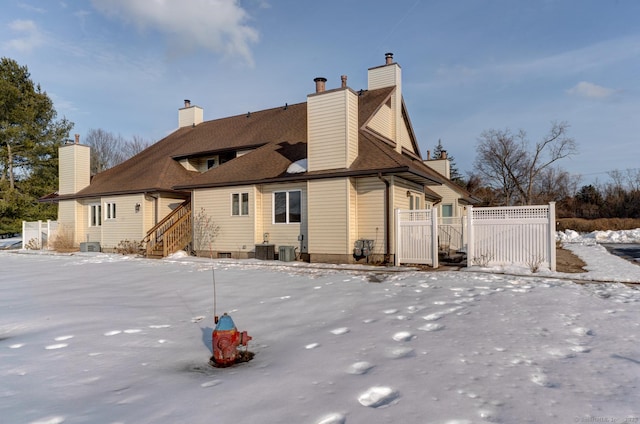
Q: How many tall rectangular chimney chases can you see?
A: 5